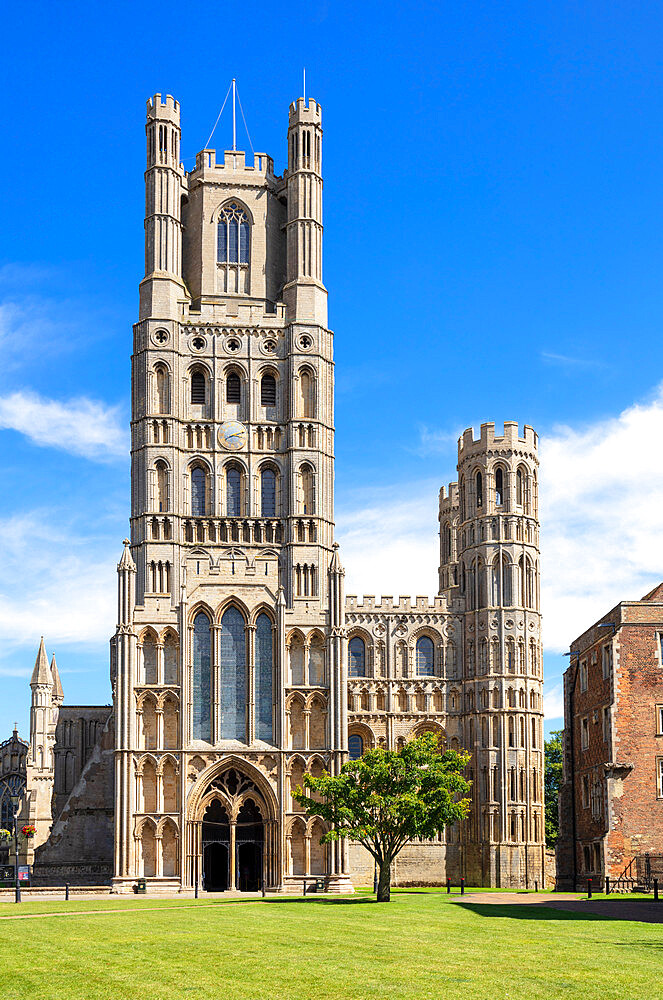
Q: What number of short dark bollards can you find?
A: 10